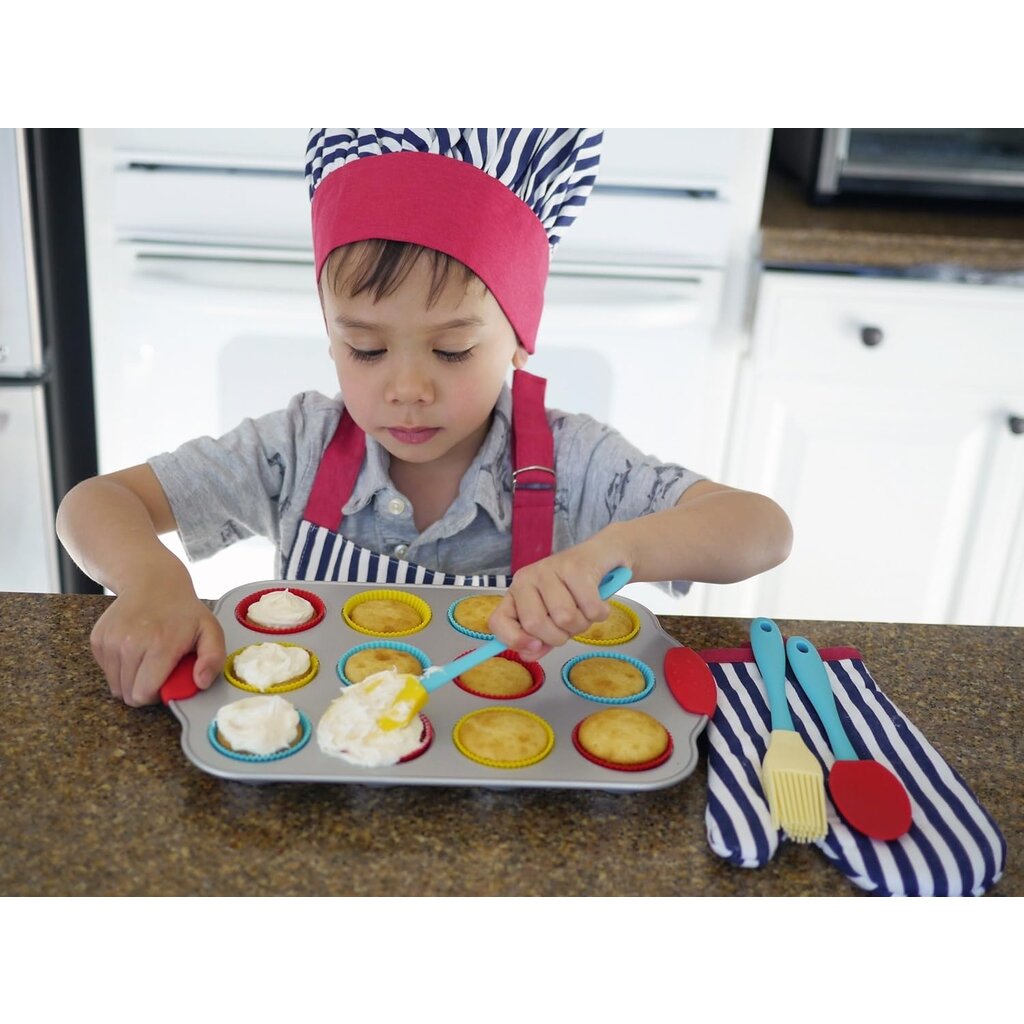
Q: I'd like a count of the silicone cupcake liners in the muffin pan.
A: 12